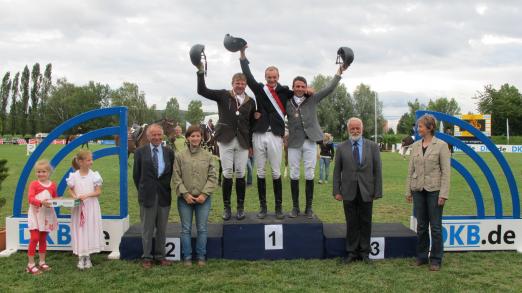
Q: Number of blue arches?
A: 6